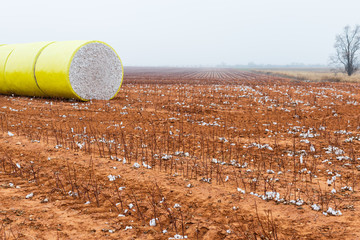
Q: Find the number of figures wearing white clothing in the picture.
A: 0